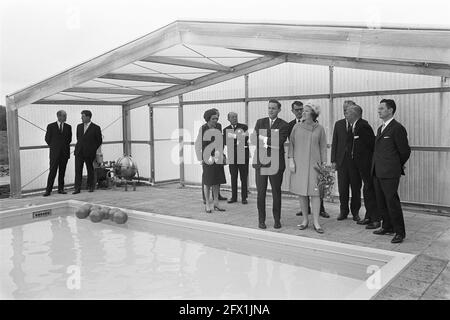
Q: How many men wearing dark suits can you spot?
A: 8